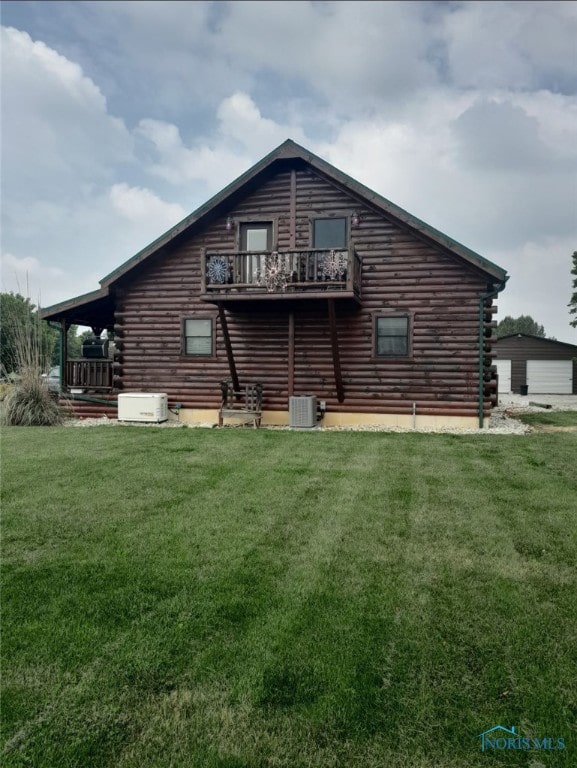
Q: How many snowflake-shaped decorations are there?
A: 3